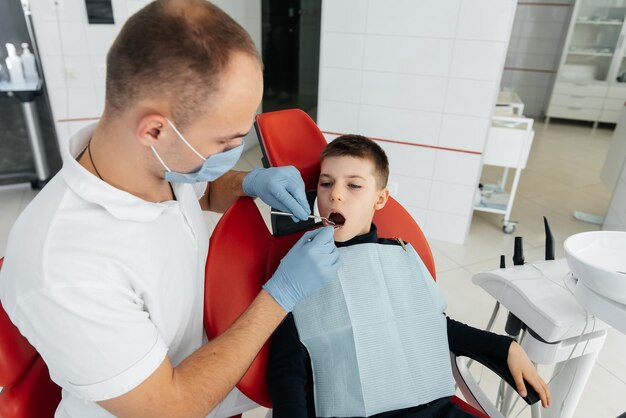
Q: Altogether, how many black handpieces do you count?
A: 3